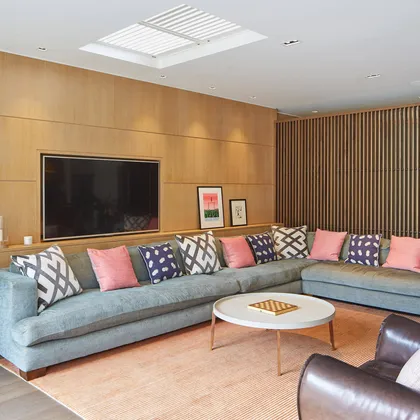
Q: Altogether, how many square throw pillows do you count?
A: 10